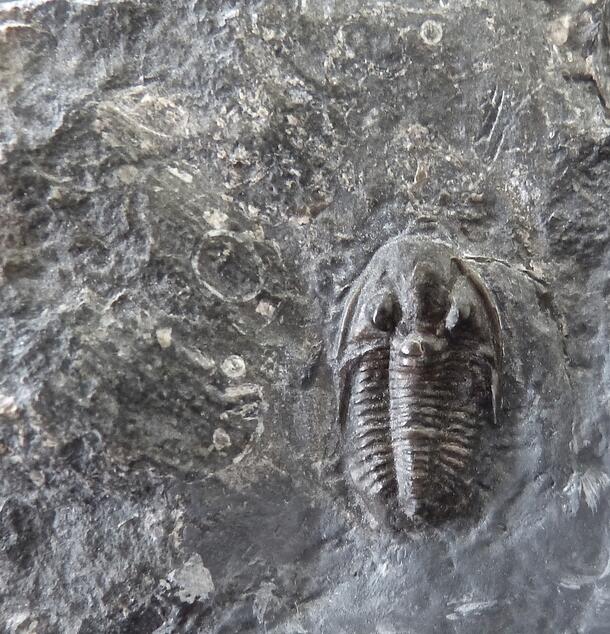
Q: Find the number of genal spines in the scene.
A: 2